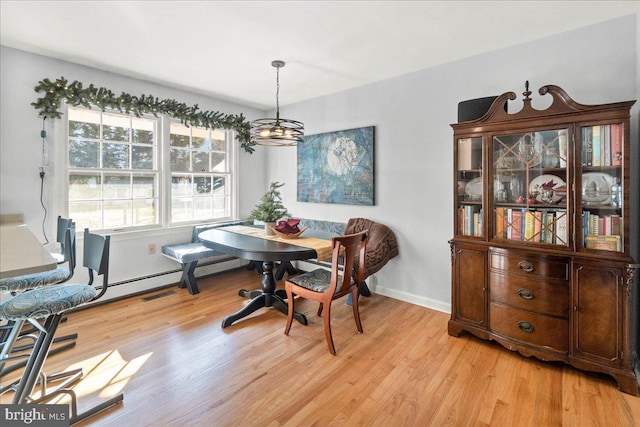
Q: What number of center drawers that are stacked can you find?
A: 3